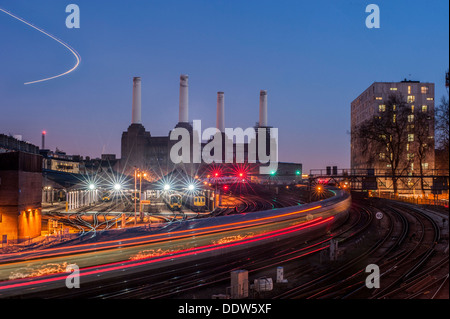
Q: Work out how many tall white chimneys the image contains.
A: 4